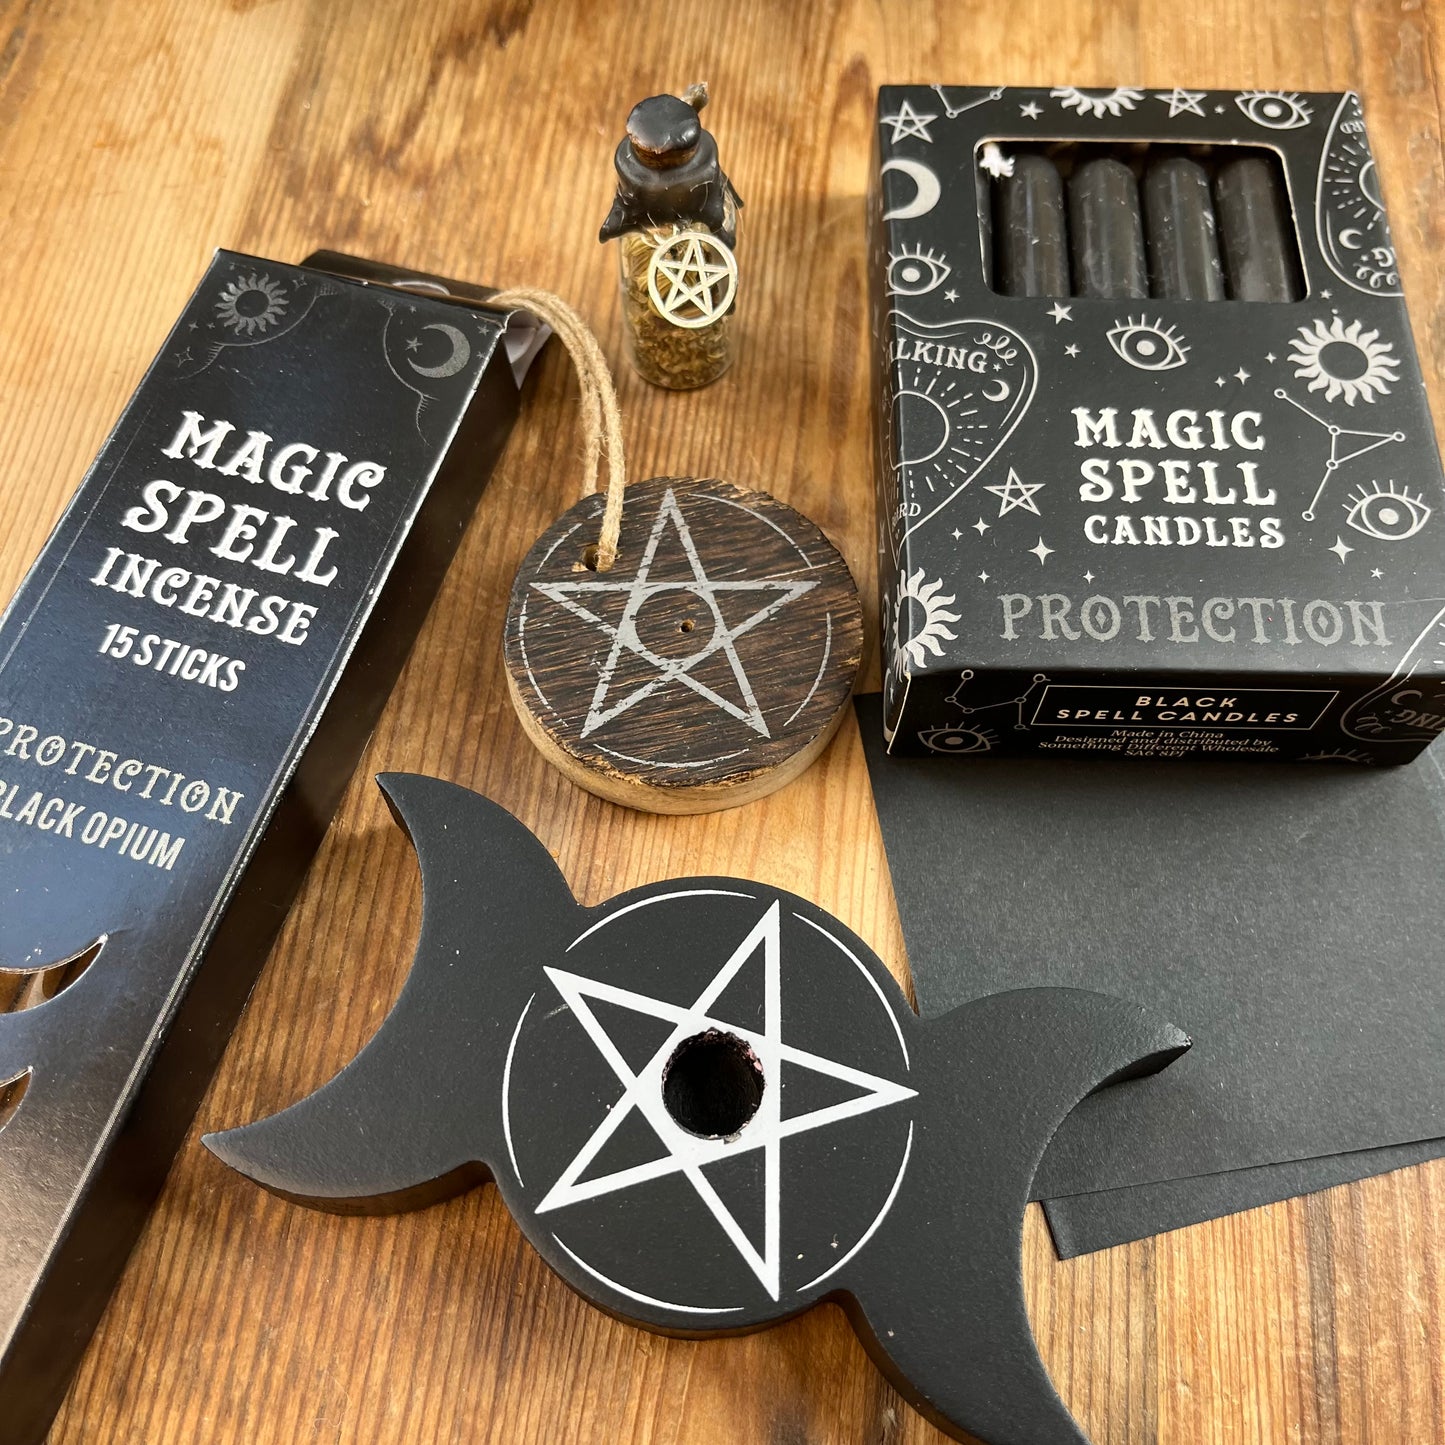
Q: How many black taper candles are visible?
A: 4